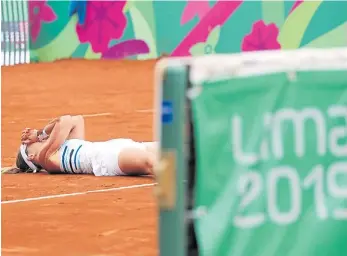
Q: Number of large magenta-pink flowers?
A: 2